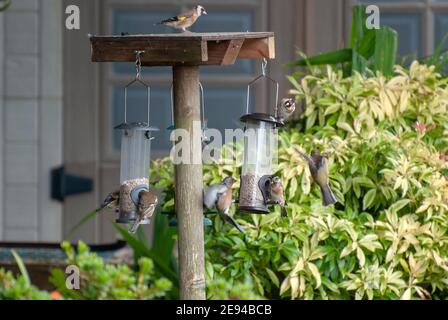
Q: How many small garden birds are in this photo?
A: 7